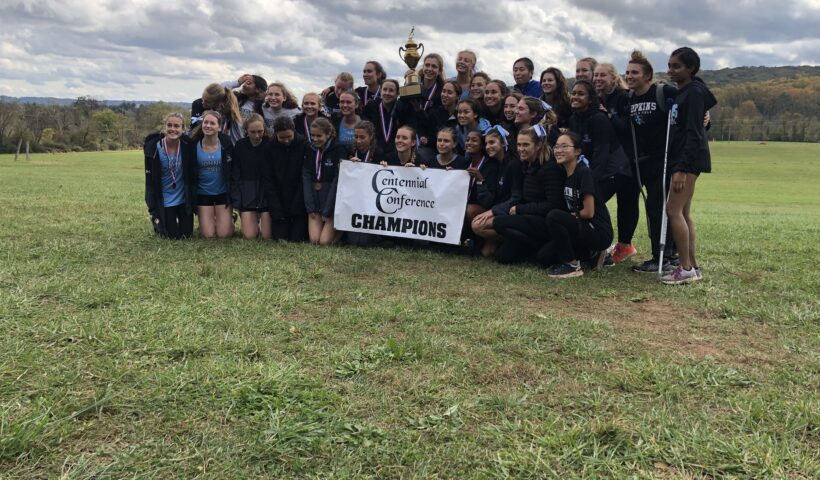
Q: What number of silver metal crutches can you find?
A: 2